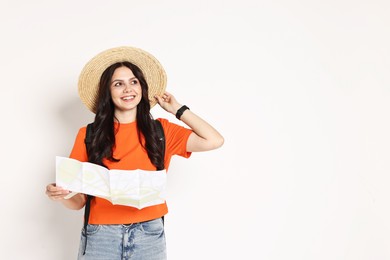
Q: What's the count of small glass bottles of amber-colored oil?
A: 0